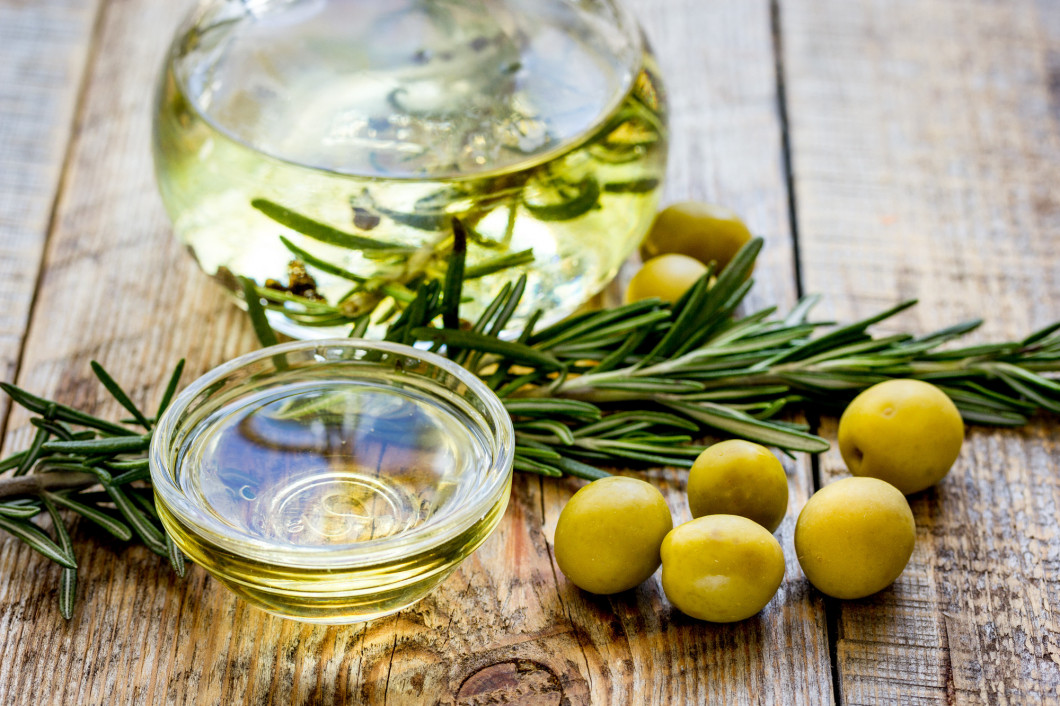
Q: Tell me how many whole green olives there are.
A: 7